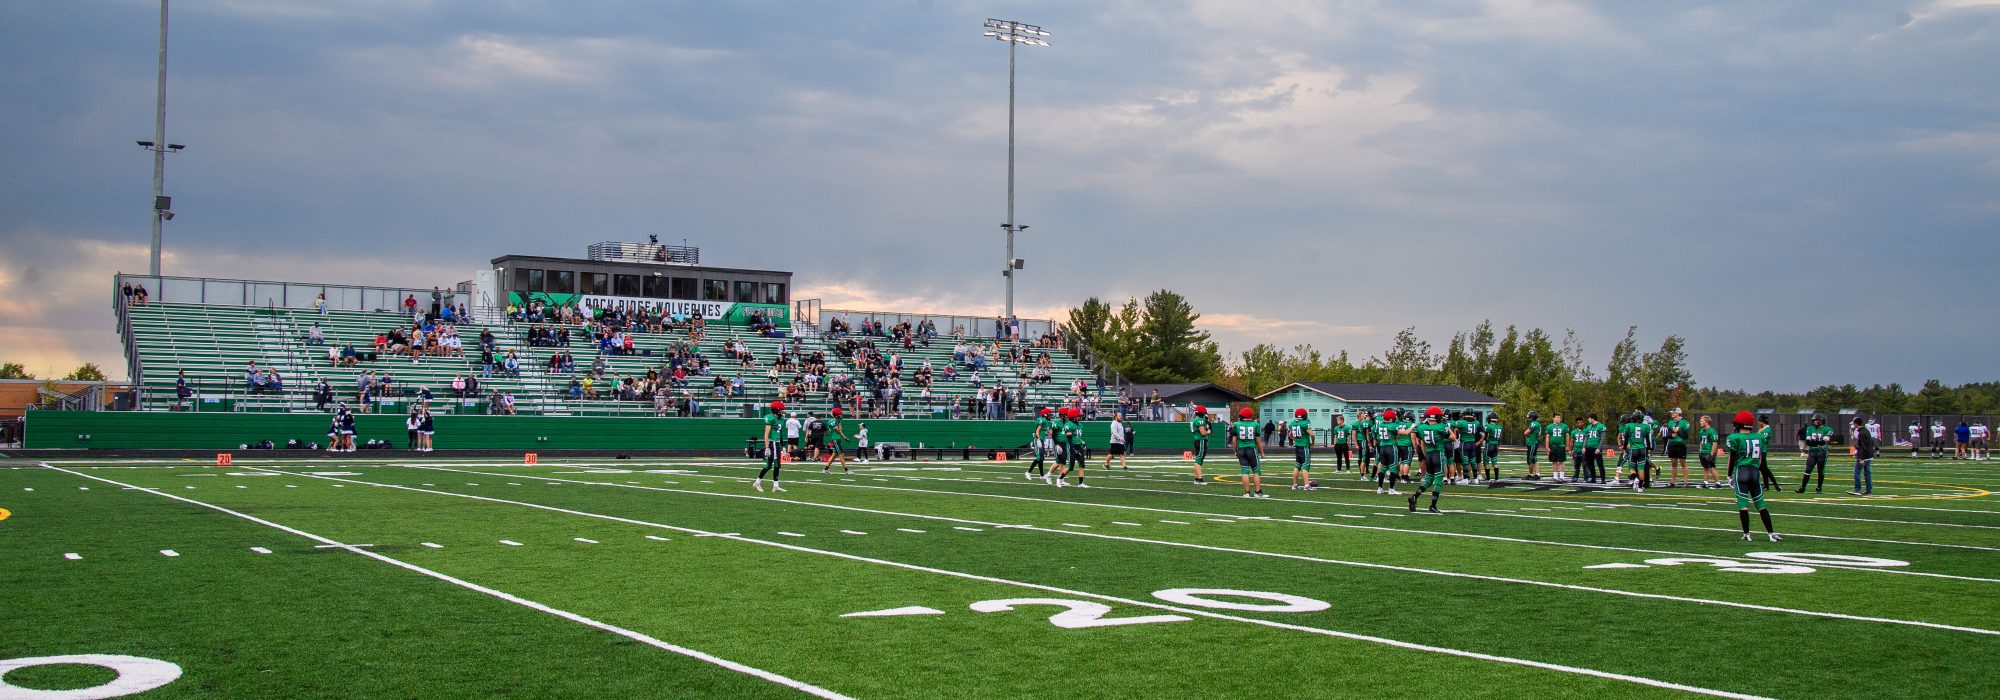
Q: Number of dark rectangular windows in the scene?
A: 9